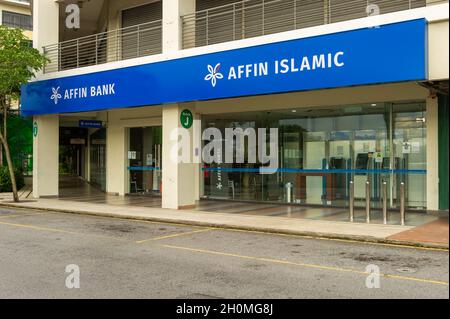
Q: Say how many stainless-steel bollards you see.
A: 4